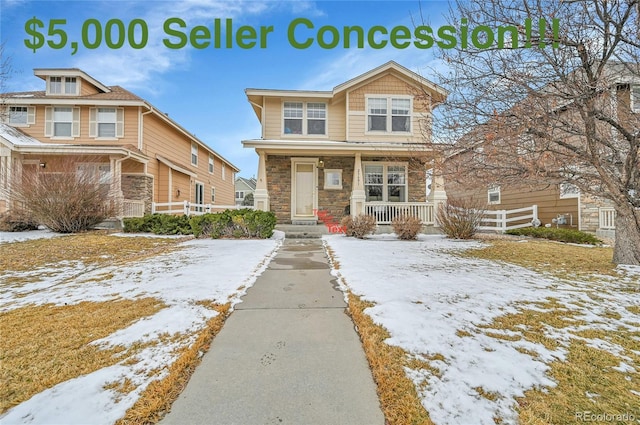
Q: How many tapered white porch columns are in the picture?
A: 3